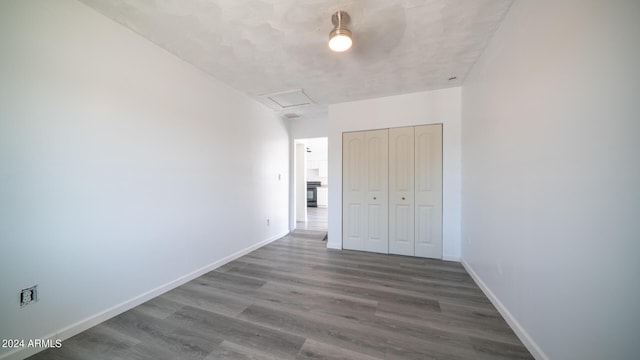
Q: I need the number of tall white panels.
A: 4